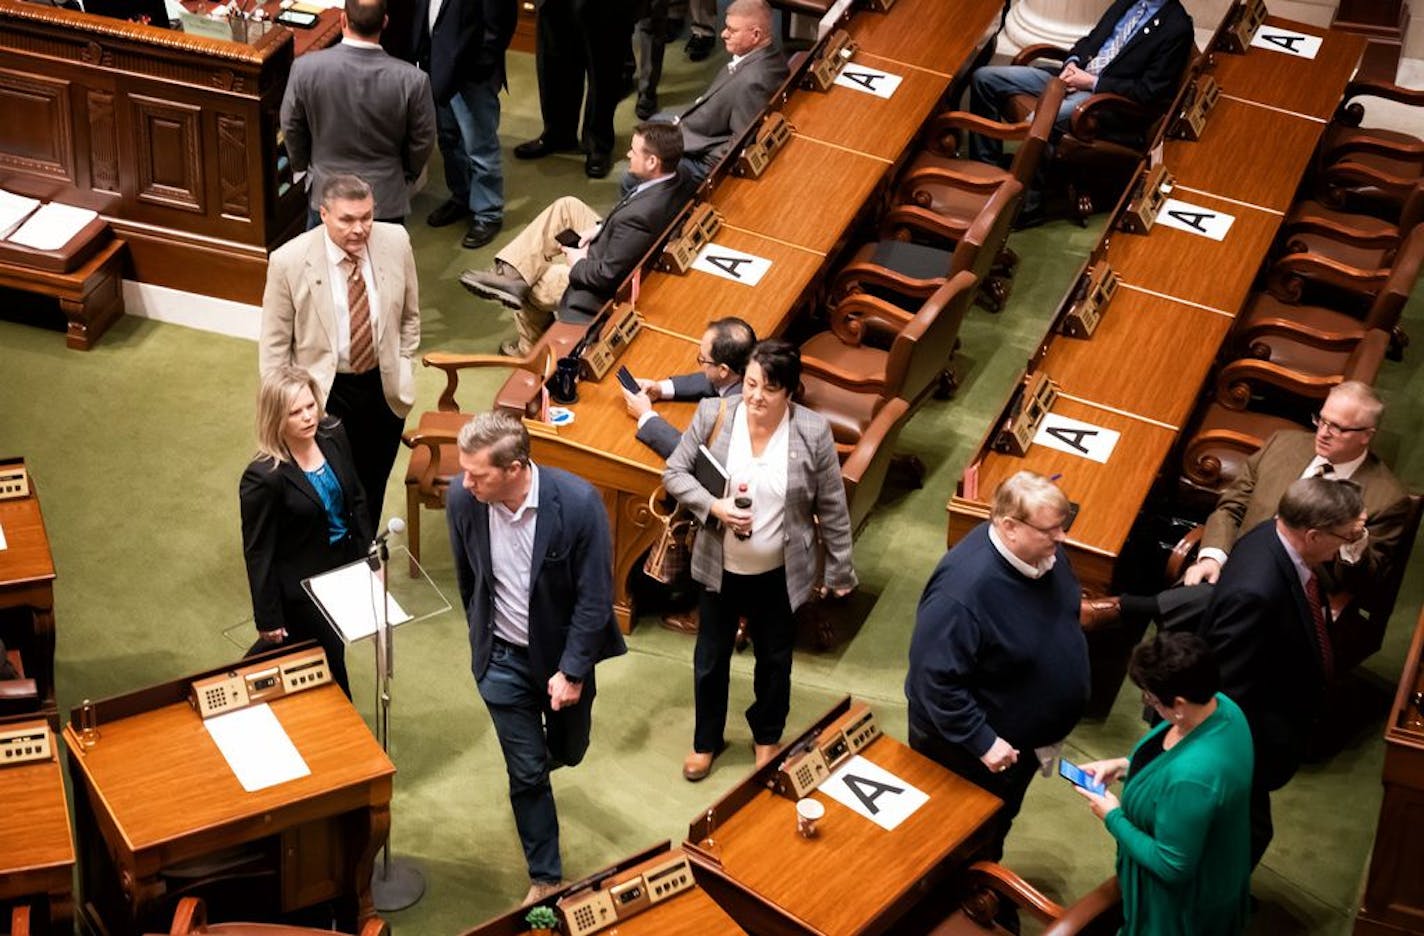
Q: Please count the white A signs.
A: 6